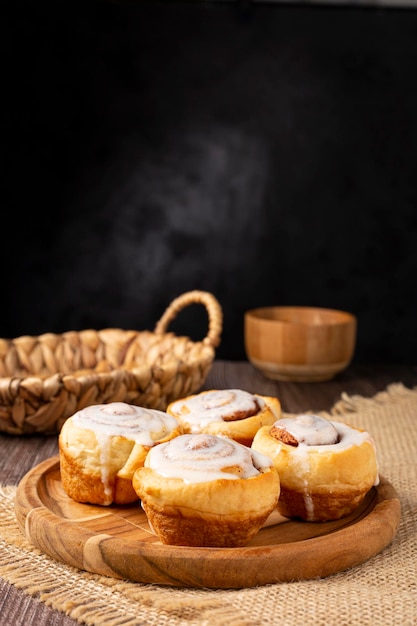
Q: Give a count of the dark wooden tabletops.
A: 1